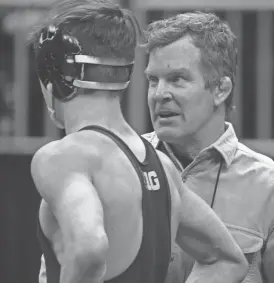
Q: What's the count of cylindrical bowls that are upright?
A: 0